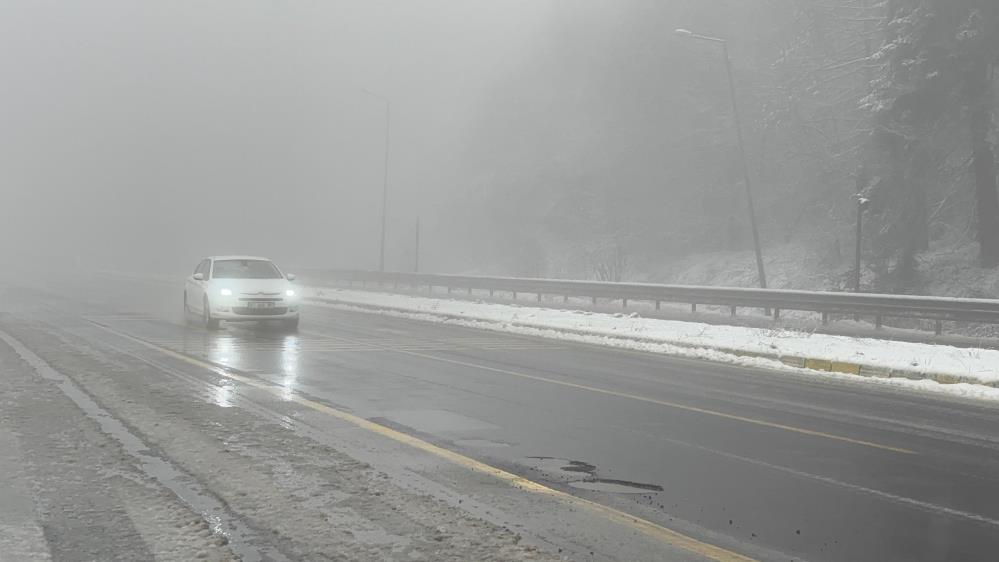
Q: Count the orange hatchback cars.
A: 0